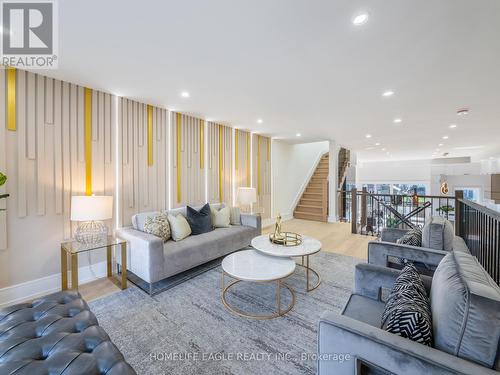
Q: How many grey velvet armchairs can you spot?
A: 2